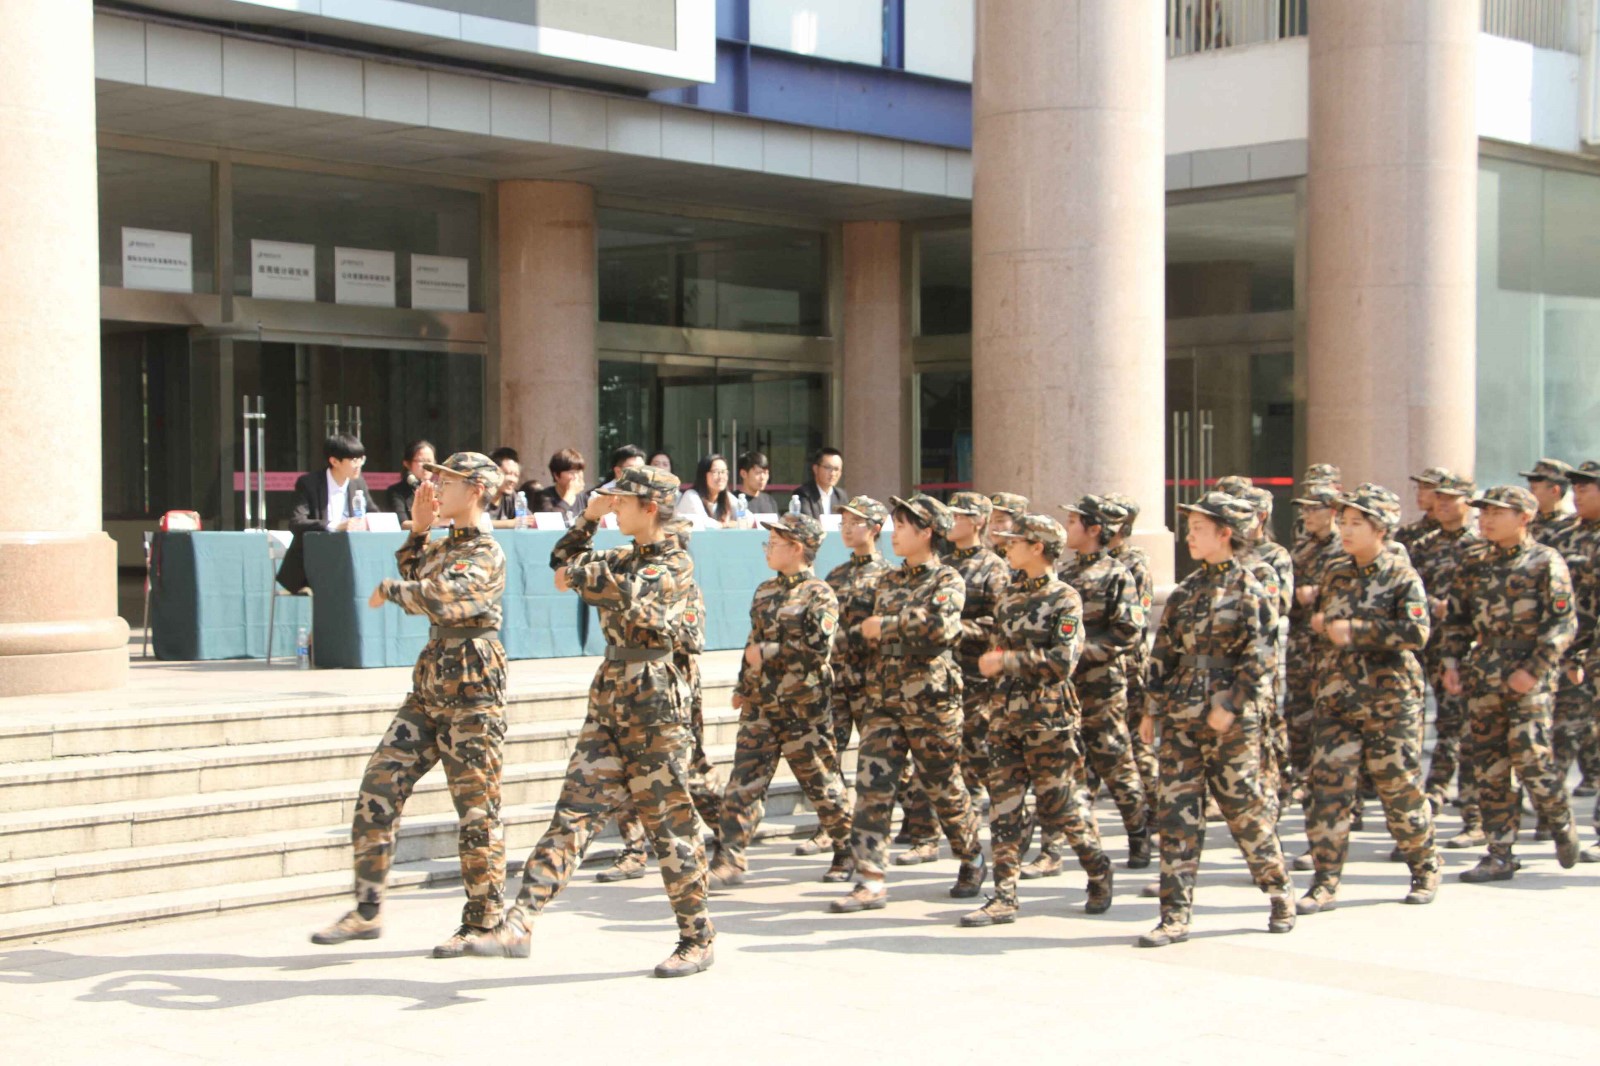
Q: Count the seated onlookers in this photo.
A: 9